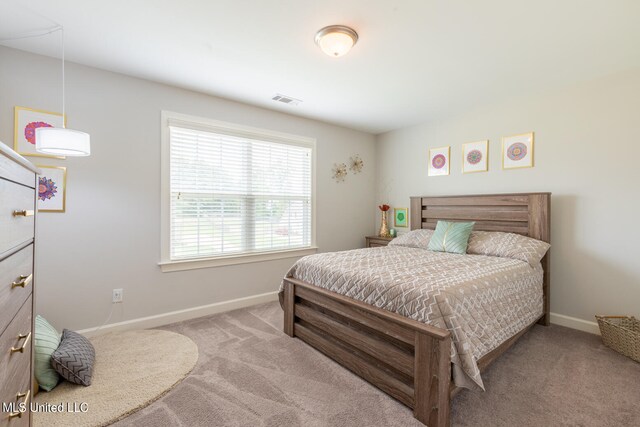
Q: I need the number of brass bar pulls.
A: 4